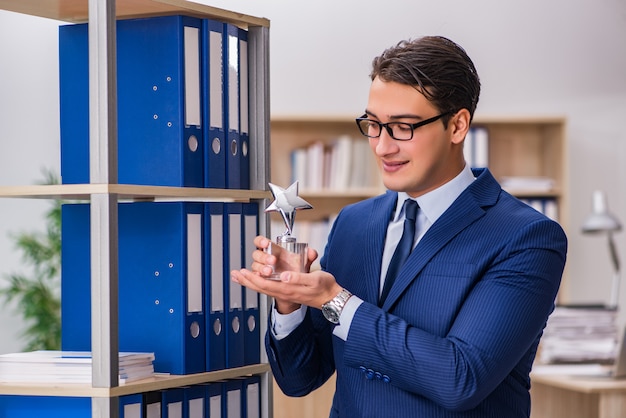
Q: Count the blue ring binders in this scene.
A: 14